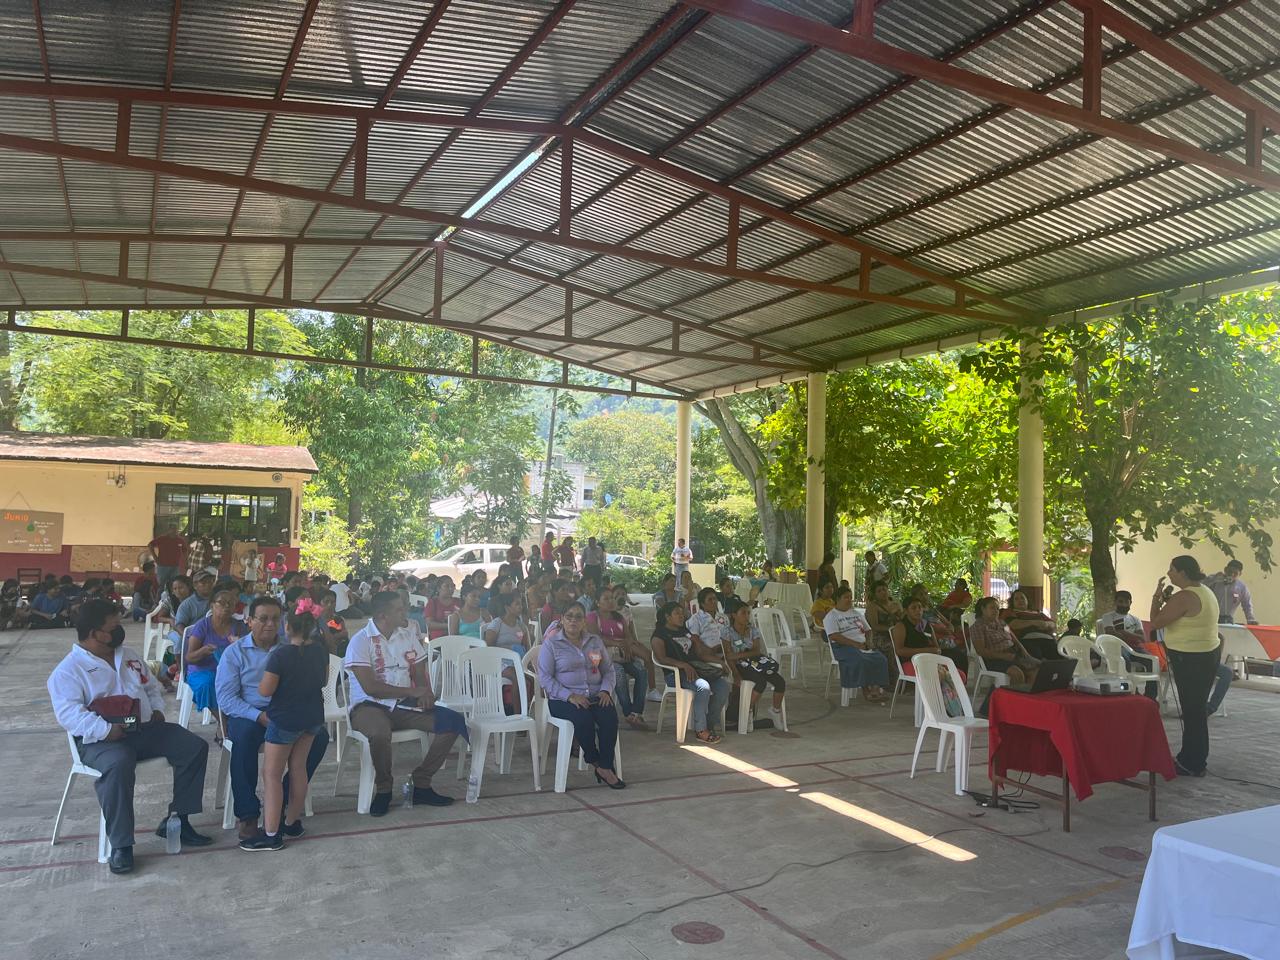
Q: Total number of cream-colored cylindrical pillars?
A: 3